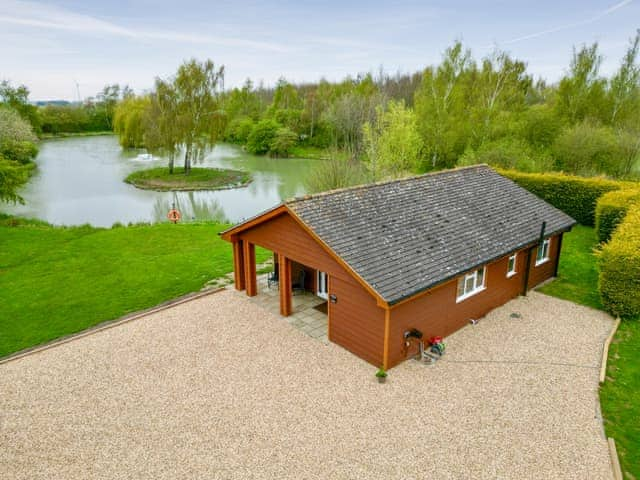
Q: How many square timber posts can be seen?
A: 3